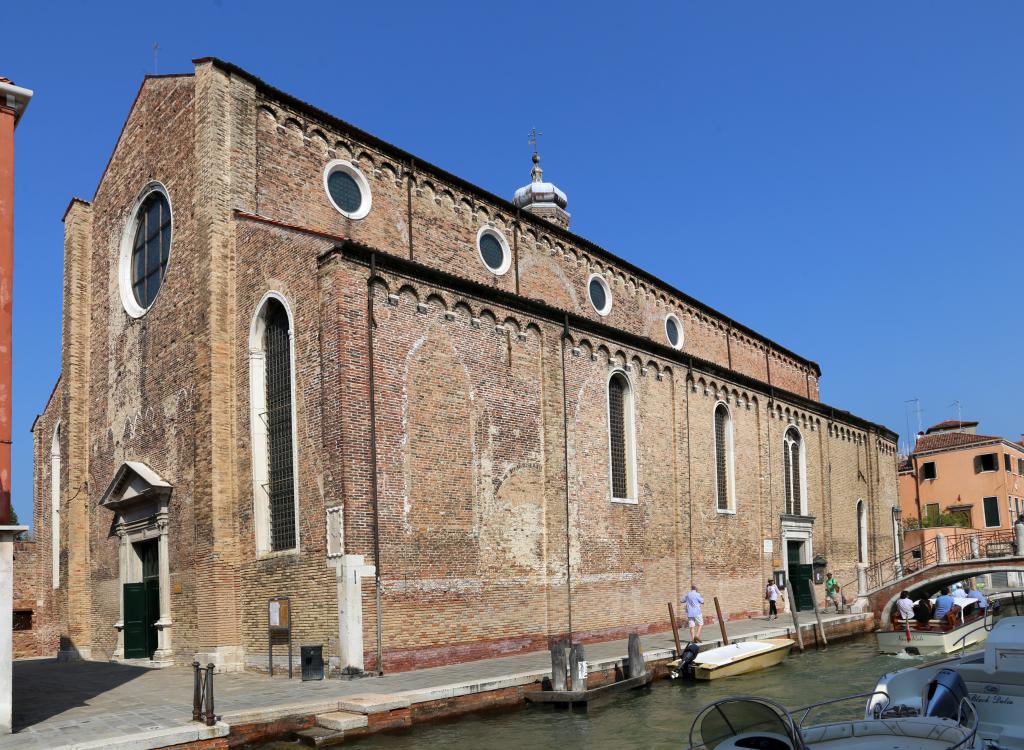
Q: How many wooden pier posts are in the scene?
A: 7